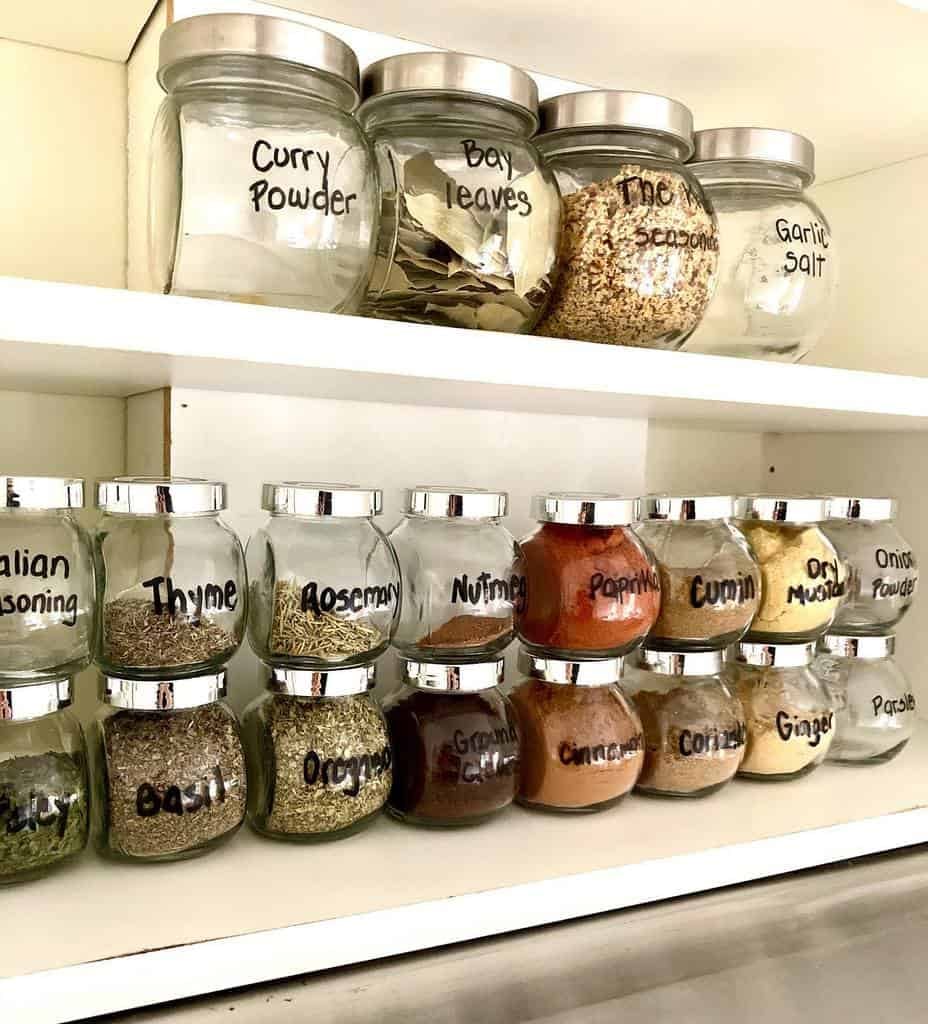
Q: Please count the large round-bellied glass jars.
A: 4